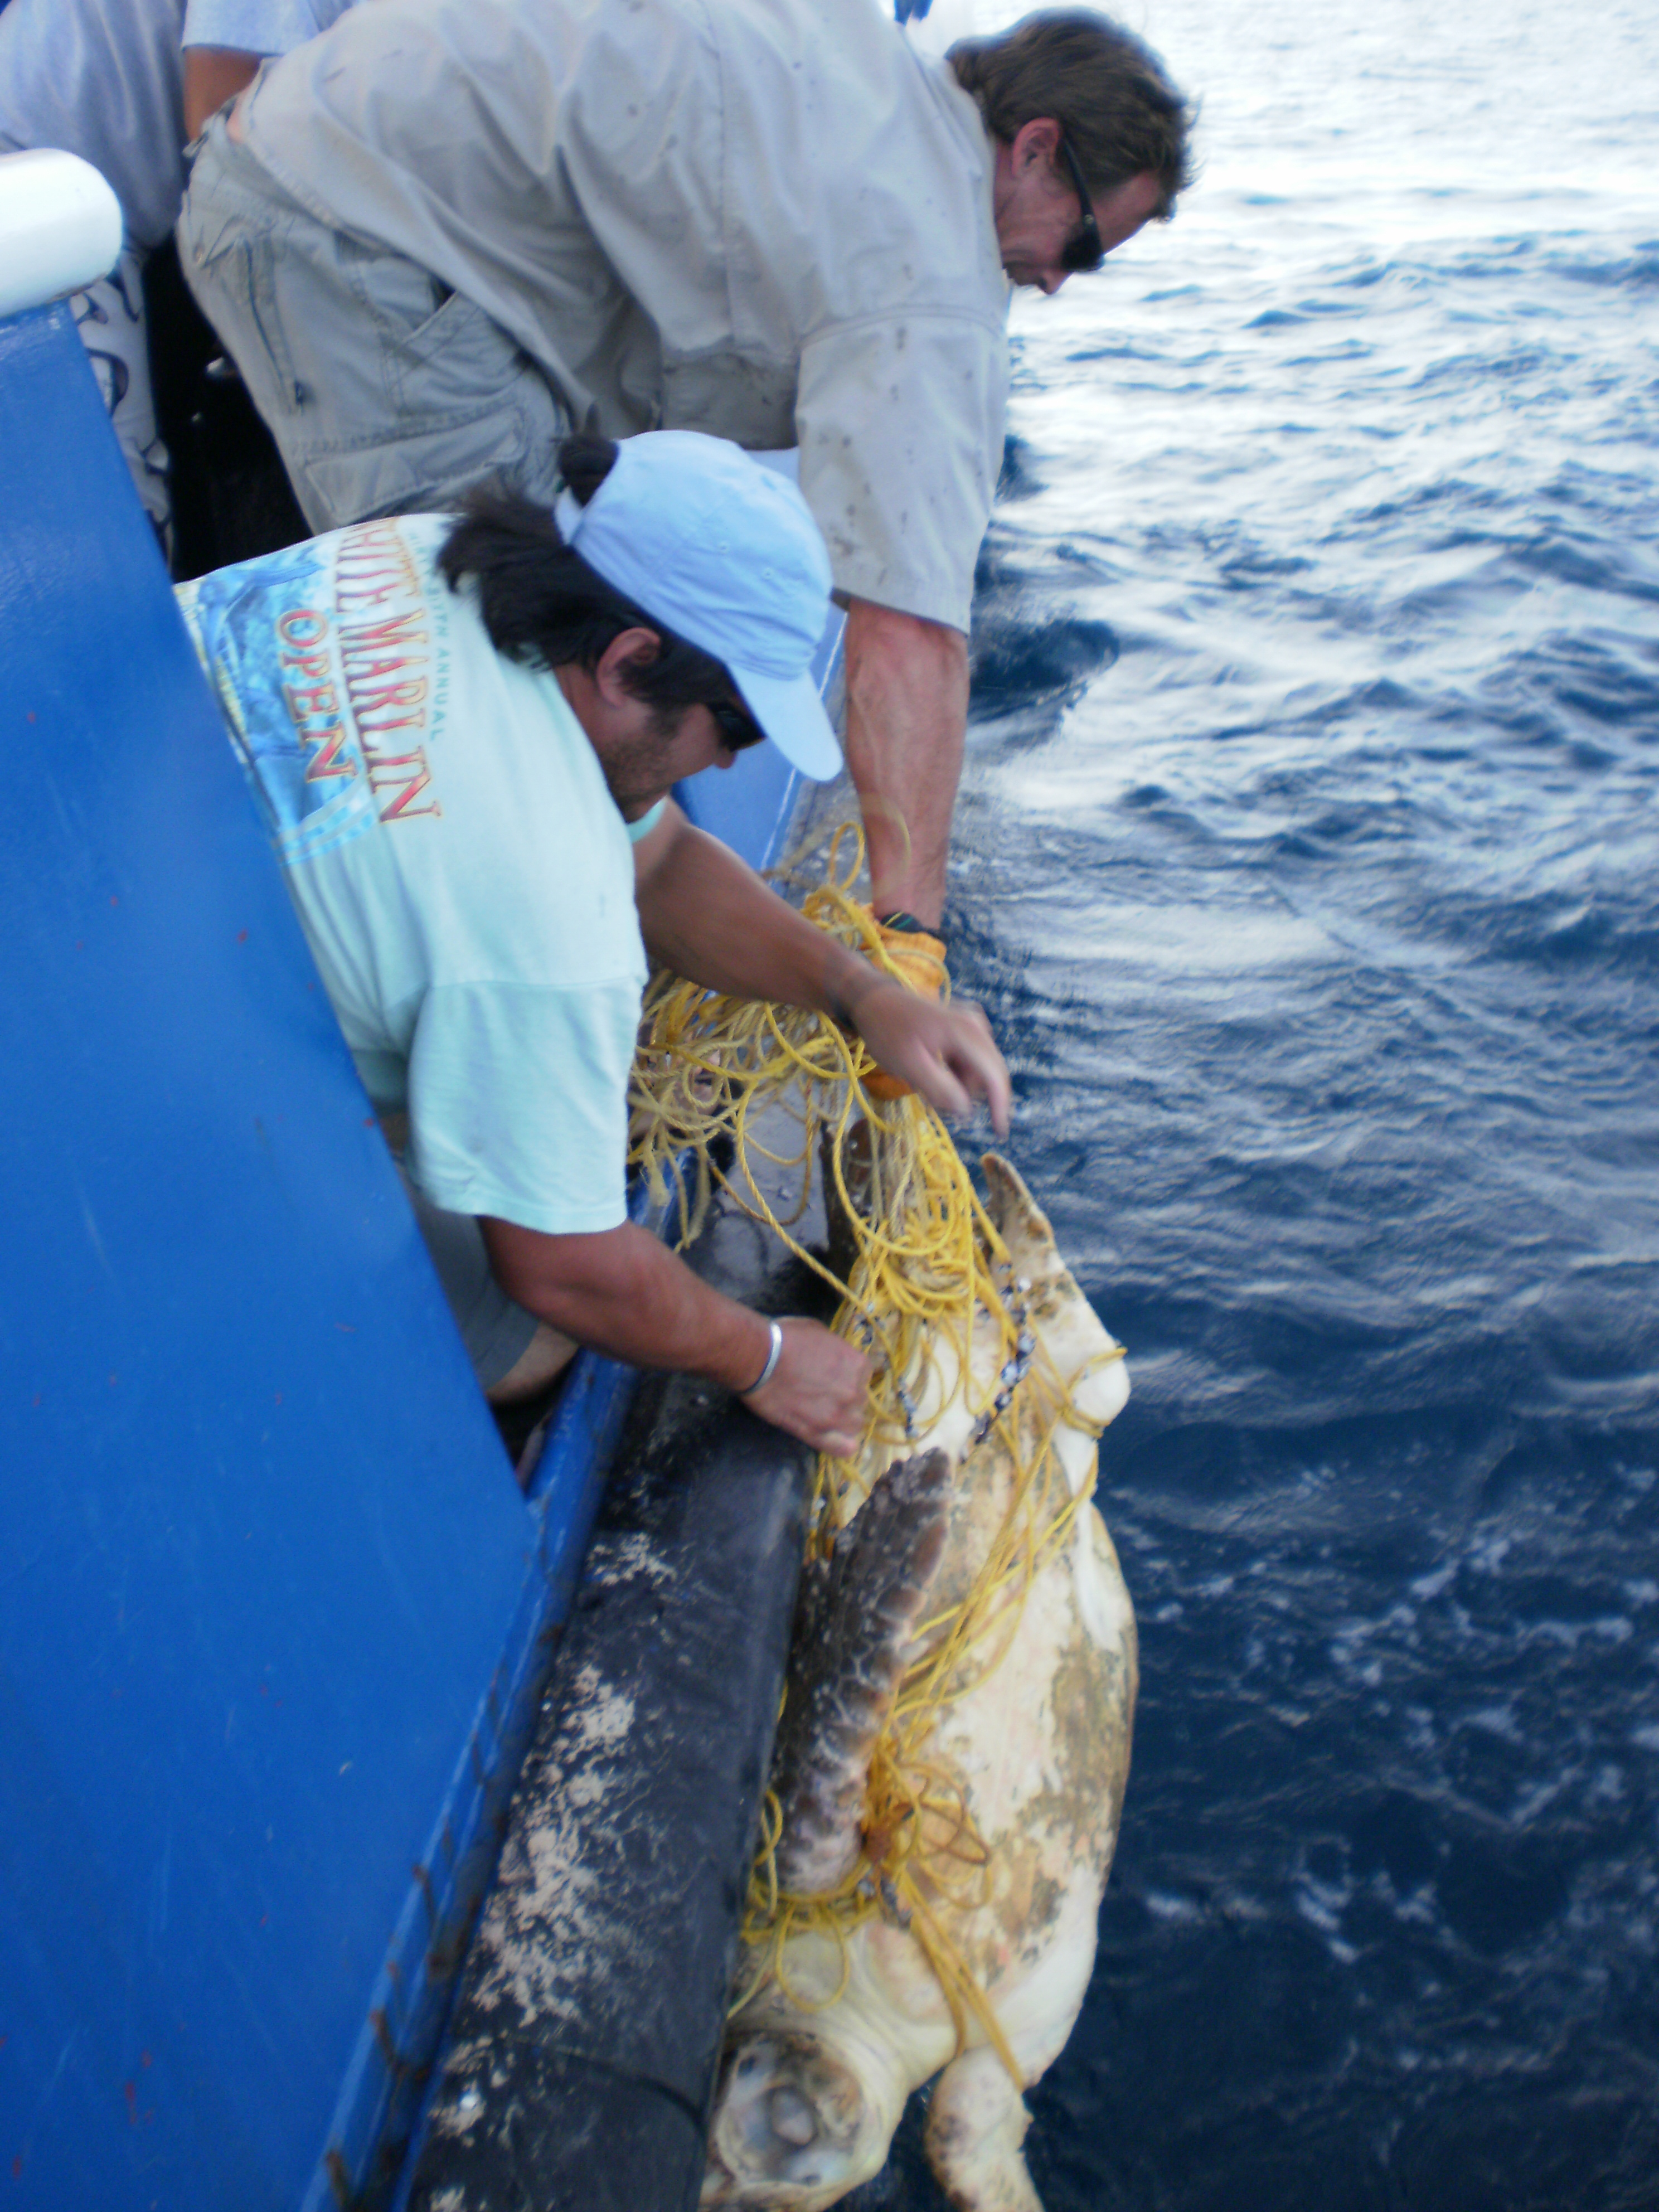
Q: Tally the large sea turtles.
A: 1